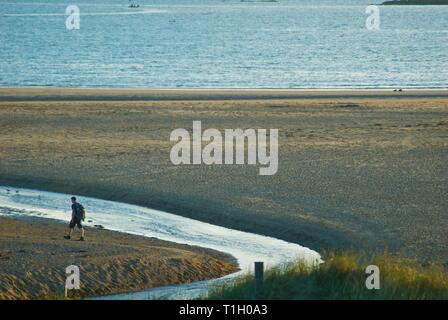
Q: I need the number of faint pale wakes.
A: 1